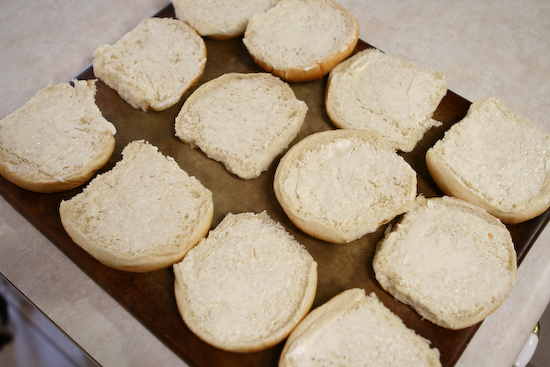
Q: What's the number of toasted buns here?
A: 12